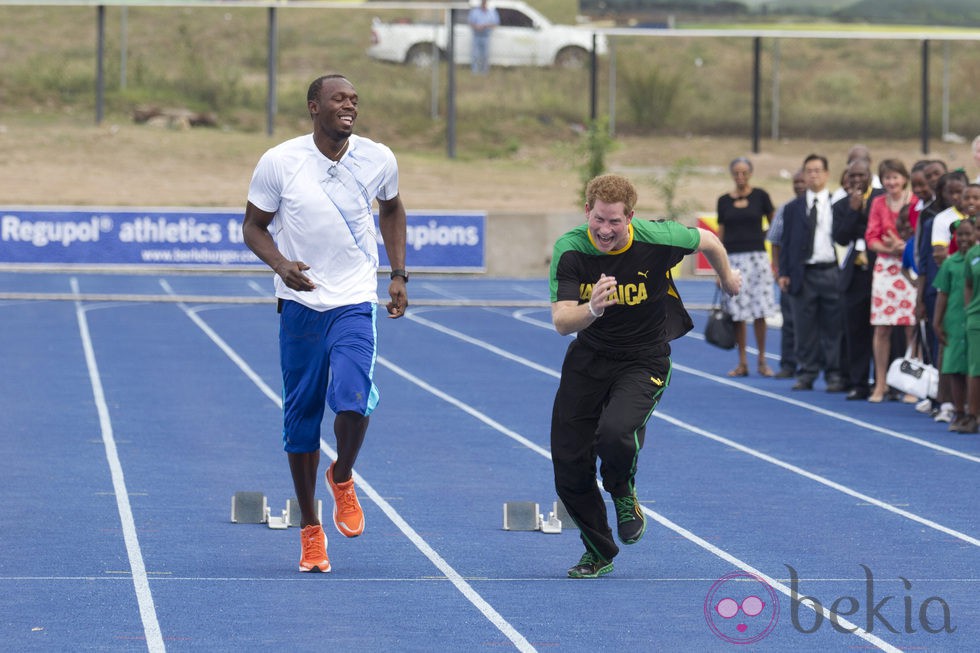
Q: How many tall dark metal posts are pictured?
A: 6